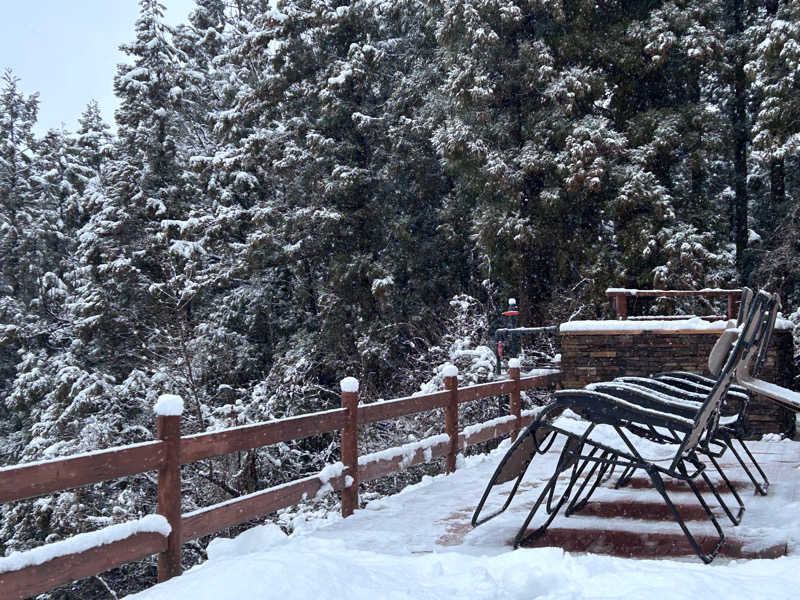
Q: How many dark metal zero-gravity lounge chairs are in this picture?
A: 3